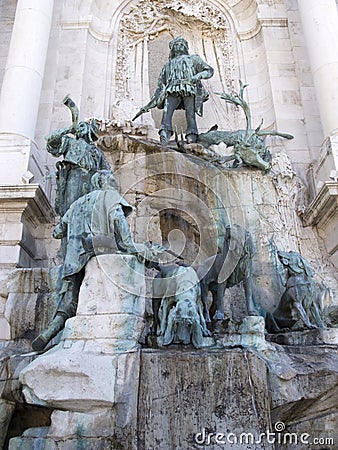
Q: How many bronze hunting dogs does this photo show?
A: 3